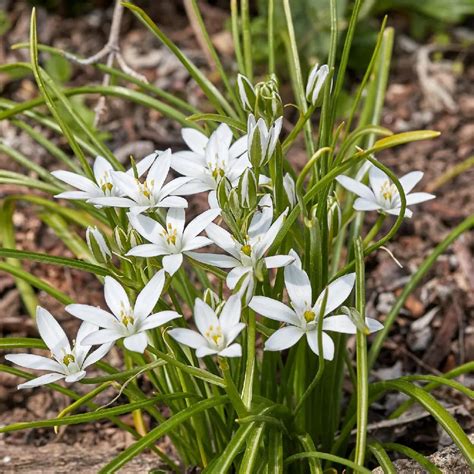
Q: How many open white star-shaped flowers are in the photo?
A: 10